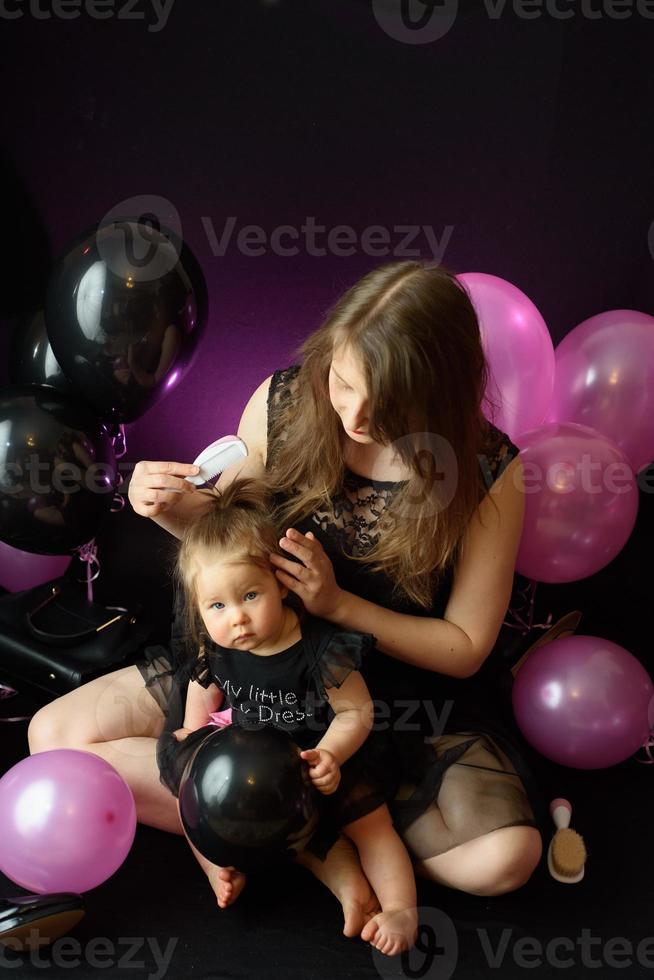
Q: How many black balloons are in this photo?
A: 4